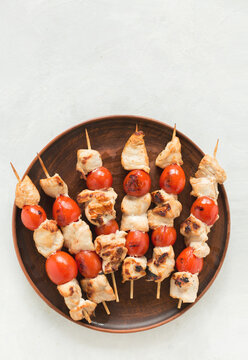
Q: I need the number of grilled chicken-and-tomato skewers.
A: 6